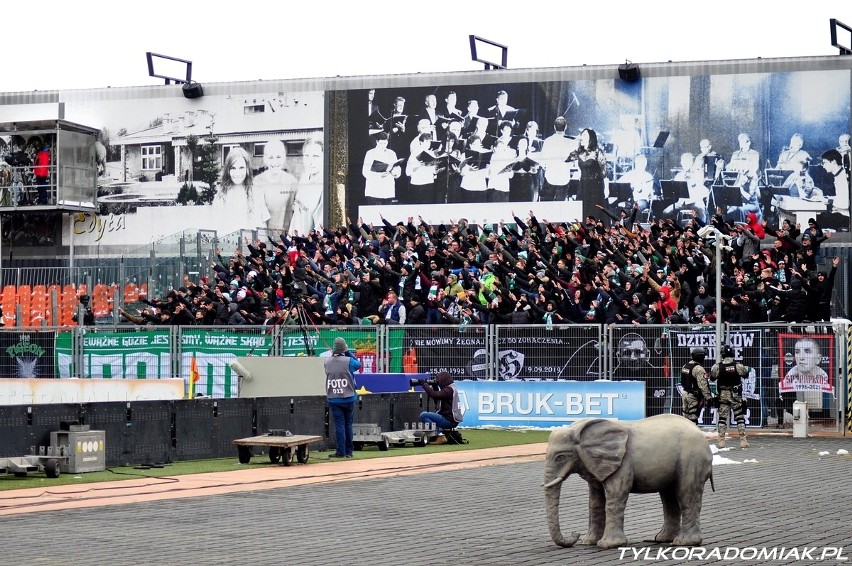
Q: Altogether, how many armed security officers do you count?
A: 2